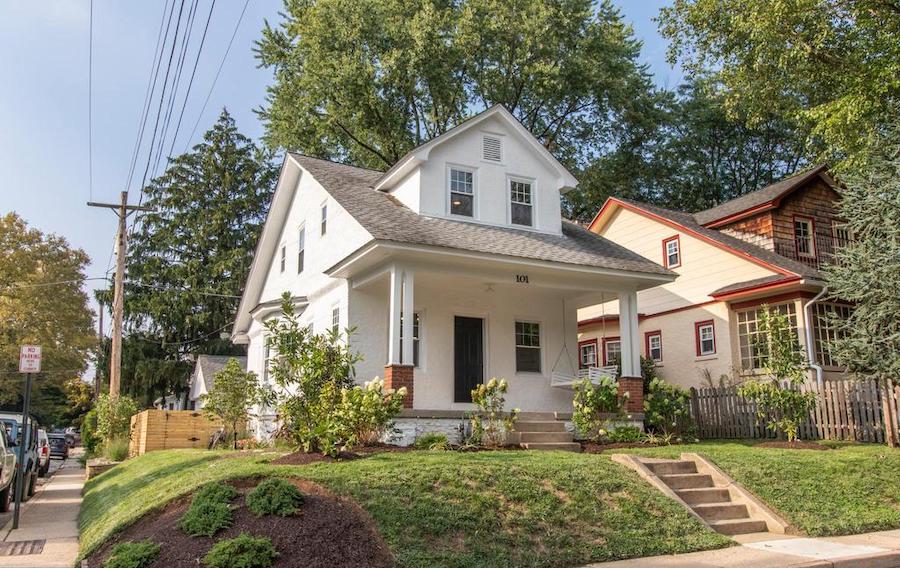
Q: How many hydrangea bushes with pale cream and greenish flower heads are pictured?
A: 4